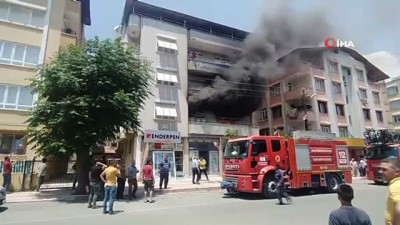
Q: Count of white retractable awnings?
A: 3